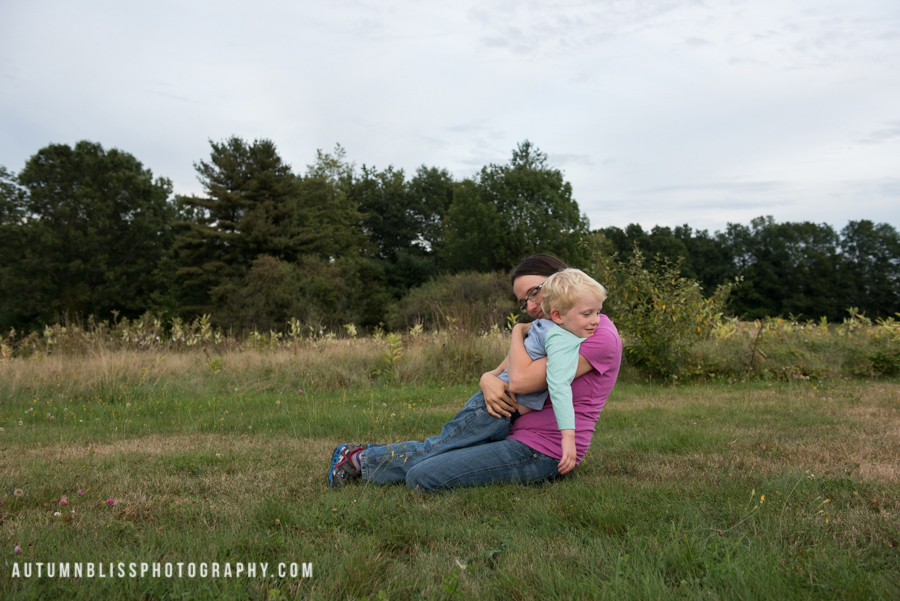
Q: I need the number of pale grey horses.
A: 0